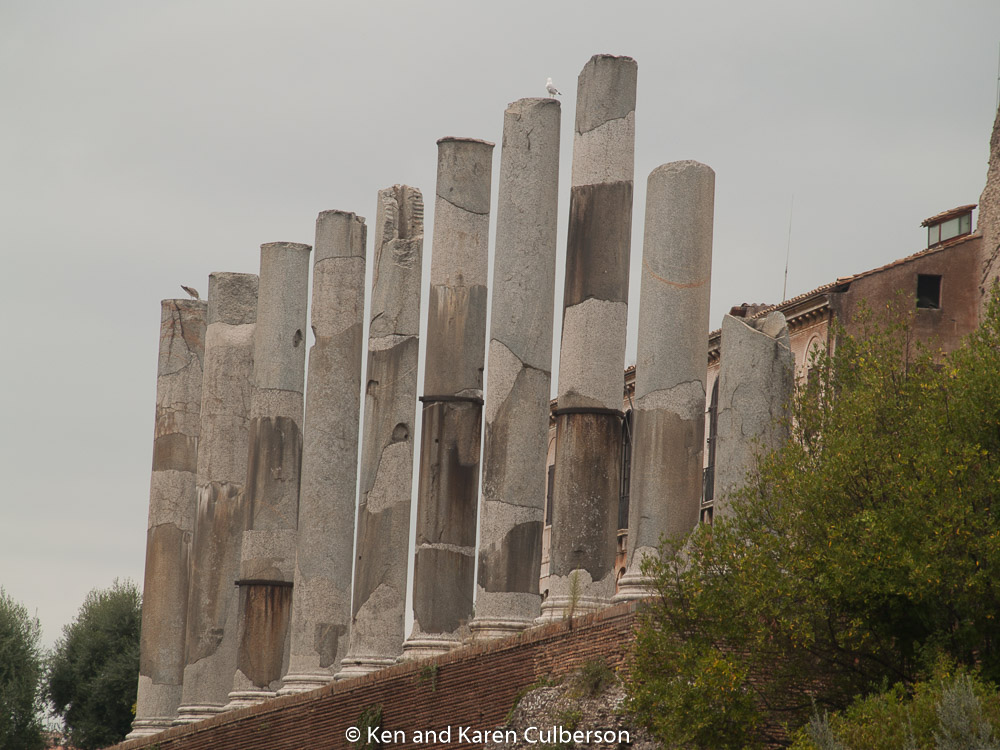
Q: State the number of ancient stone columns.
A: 10